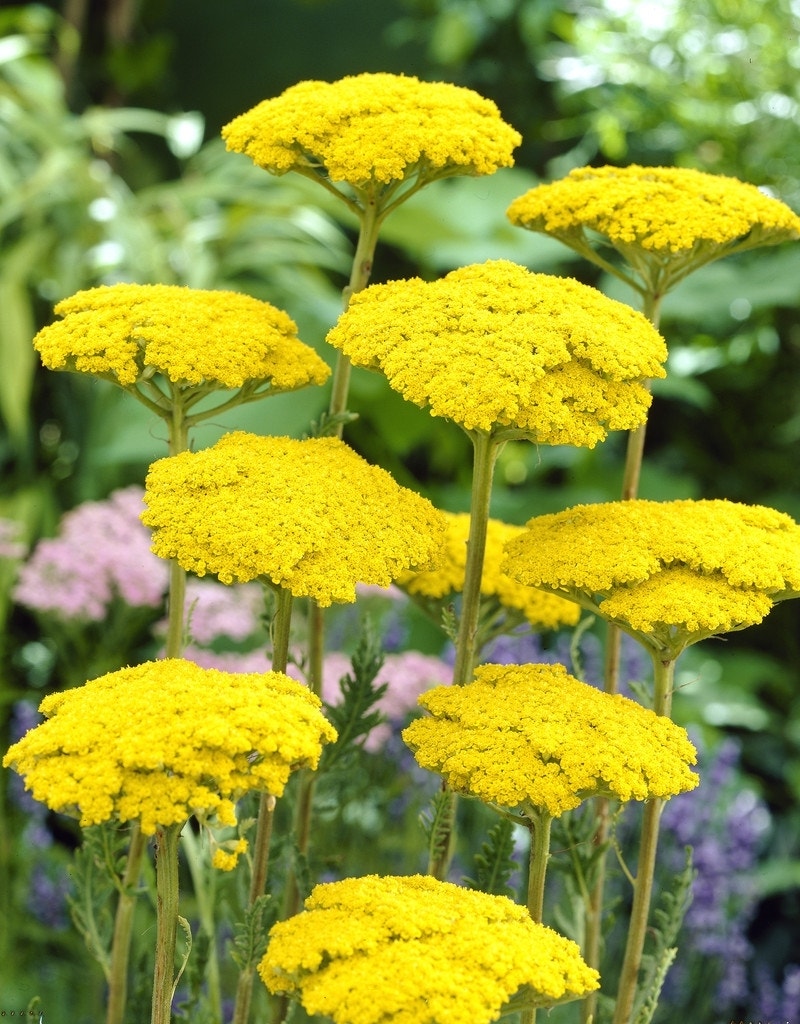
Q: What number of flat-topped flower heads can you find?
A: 10